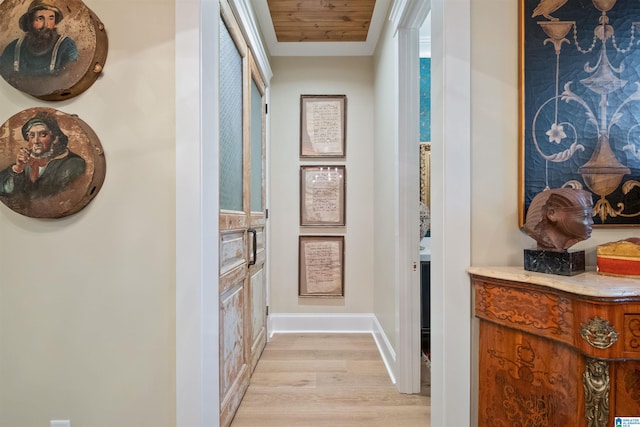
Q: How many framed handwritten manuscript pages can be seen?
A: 3